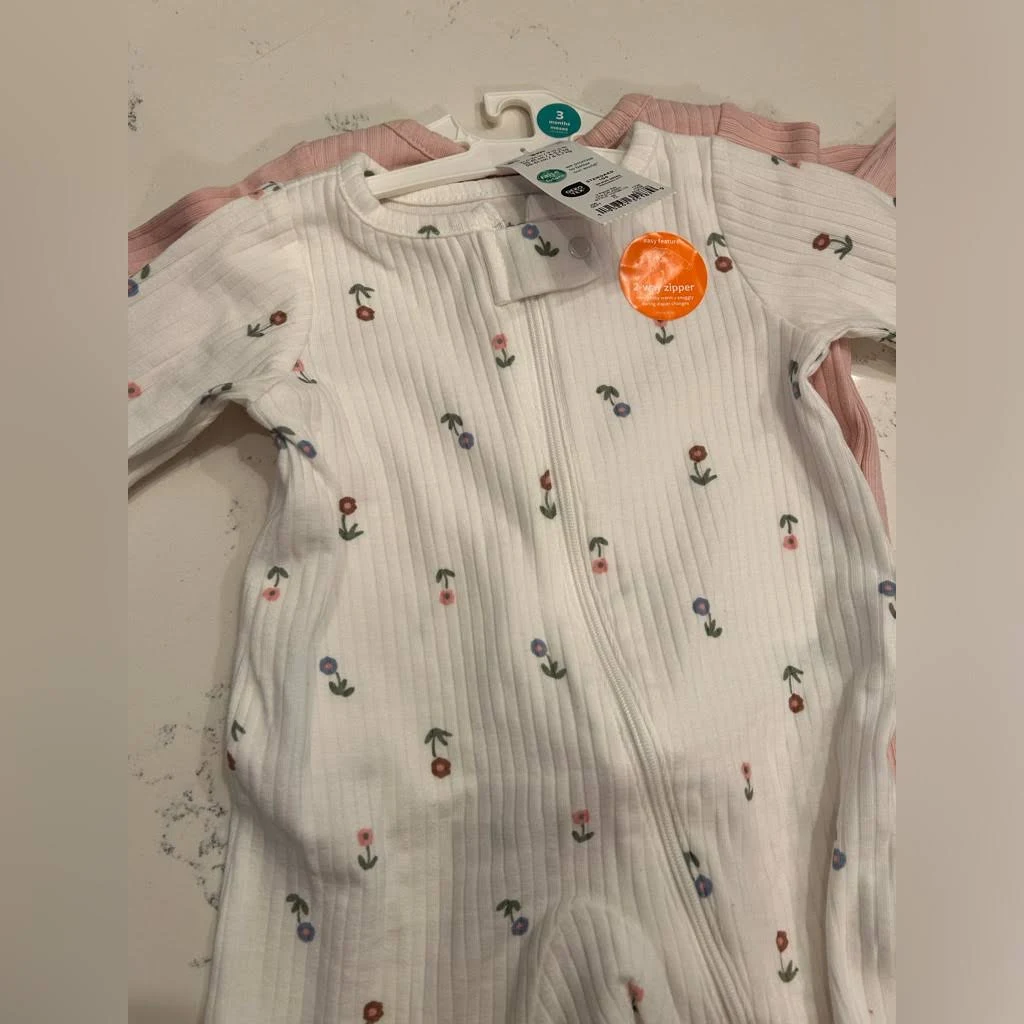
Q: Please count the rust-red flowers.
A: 12